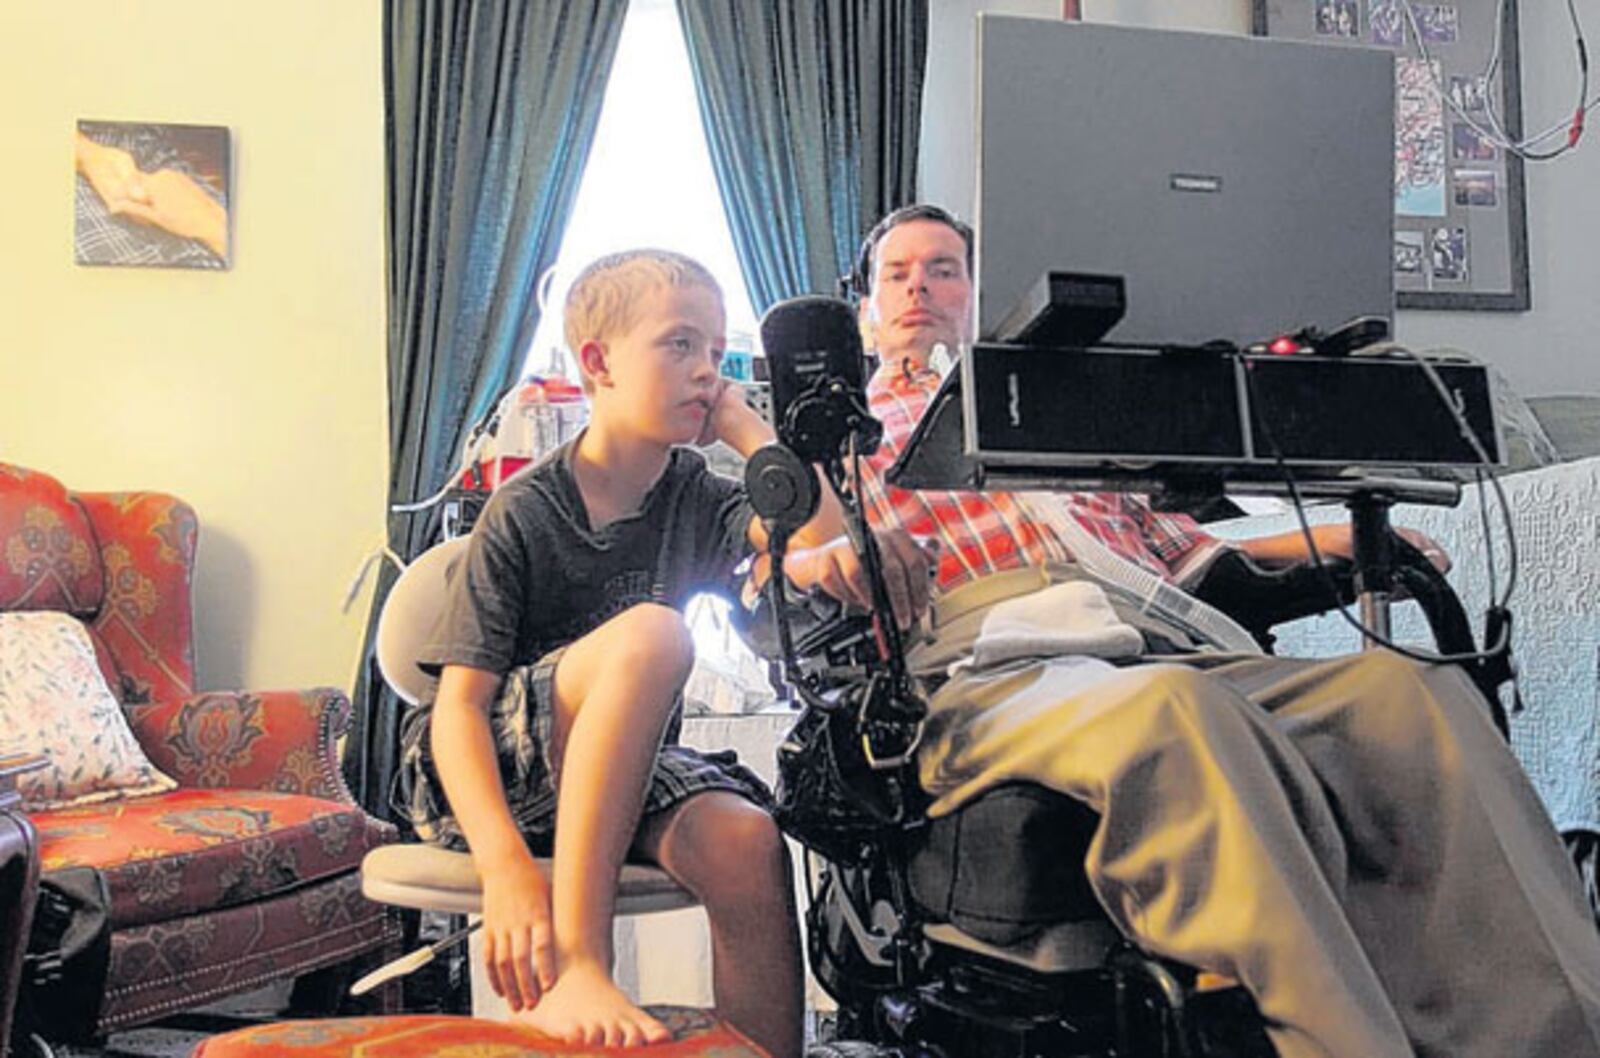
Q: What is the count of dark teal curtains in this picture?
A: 2